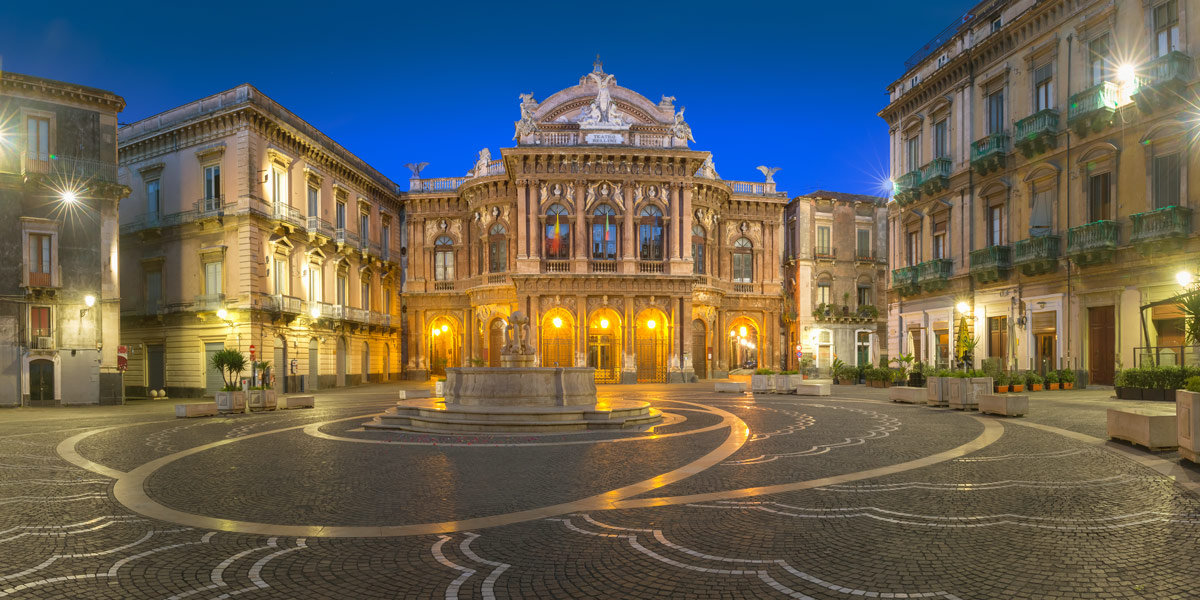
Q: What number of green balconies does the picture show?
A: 12